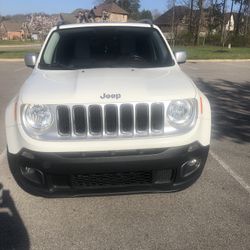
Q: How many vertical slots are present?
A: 7